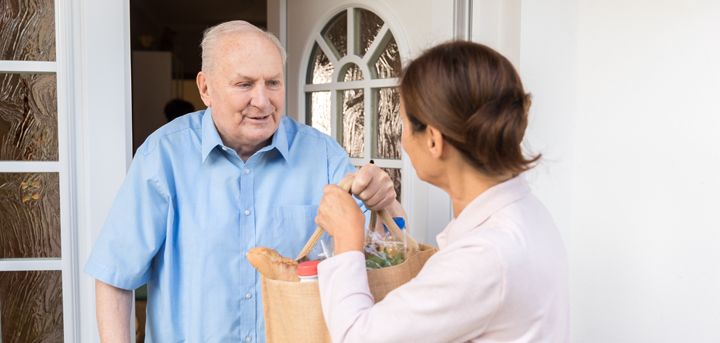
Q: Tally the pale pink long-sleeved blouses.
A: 1